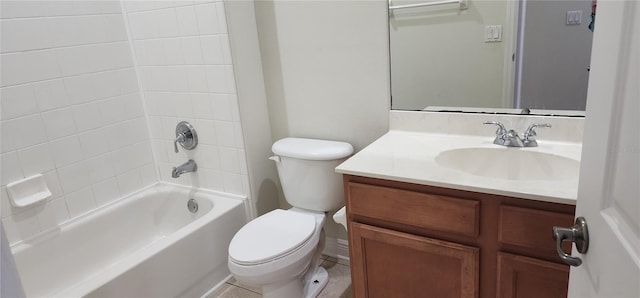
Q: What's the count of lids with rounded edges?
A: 2